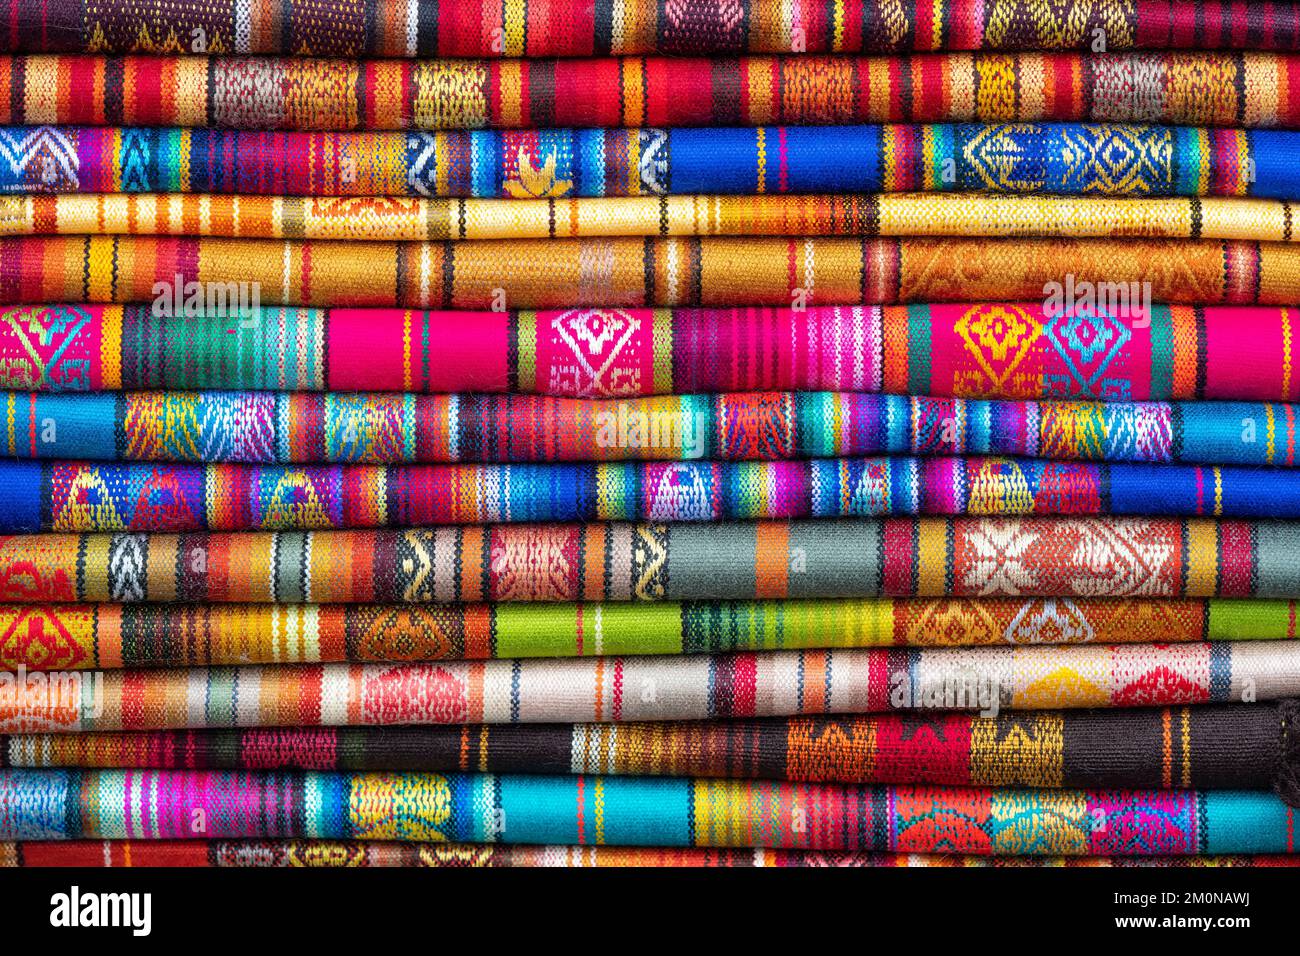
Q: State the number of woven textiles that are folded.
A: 14